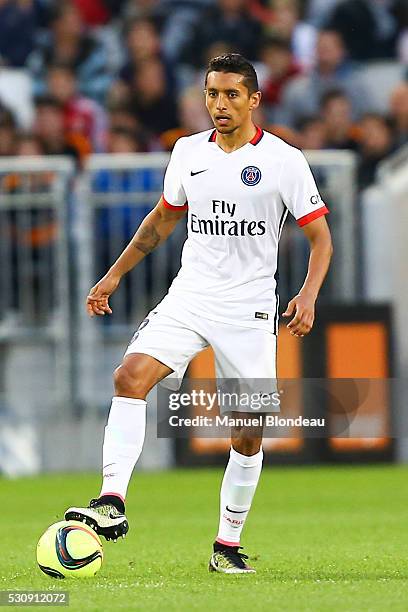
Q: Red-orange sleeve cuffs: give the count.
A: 2